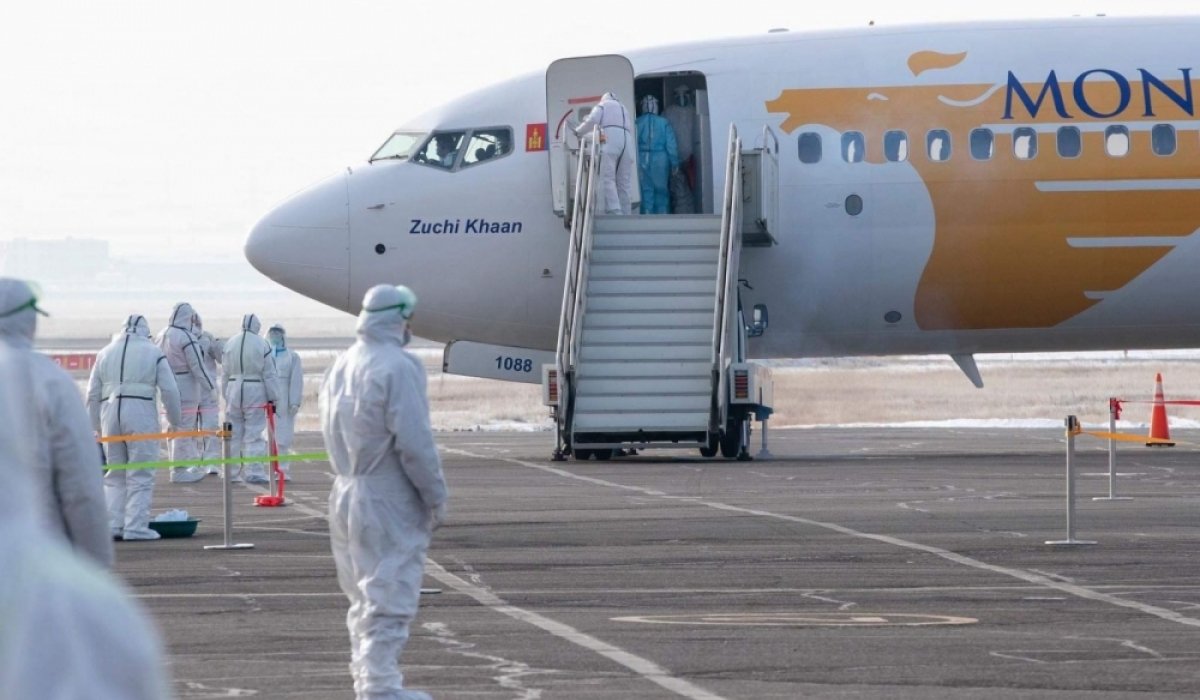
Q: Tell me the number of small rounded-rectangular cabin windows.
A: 9